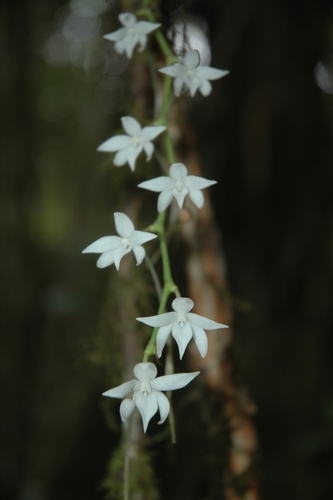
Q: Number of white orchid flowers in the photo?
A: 7